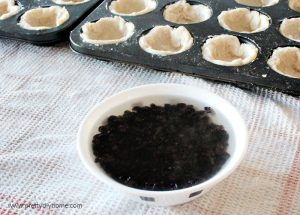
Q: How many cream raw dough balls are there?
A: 13